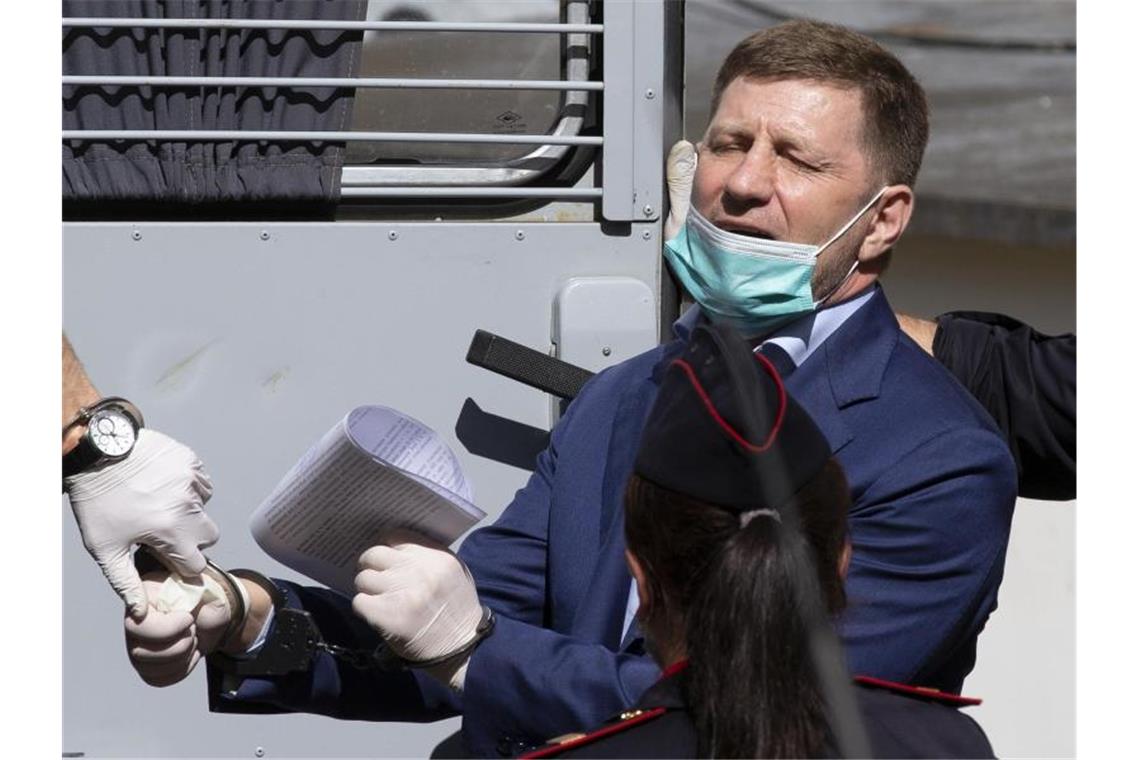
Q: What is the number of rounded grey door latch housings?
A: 1